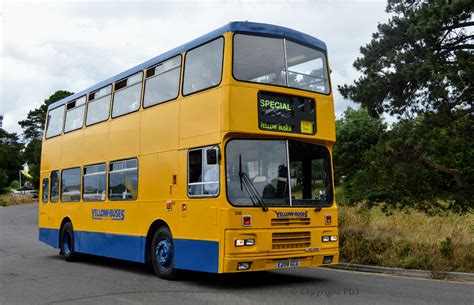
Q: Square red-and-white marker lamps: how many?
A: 2